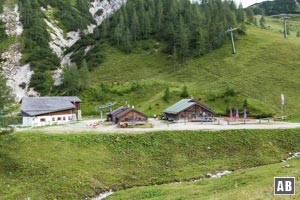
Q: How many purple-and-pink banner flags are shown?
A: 3